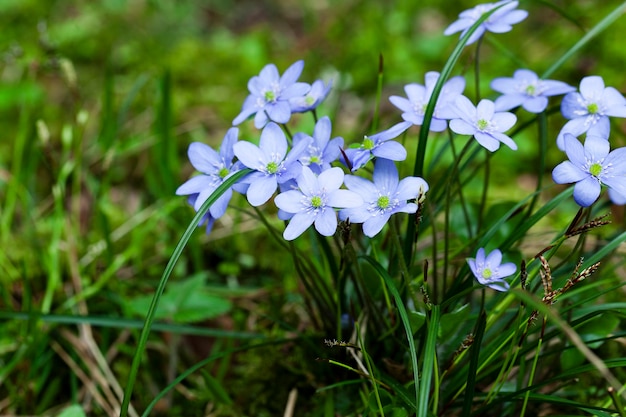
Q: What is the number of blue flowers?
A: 15